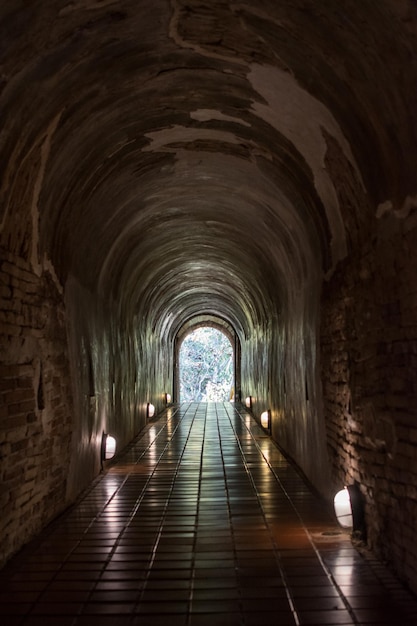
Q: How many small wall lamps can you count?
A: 6